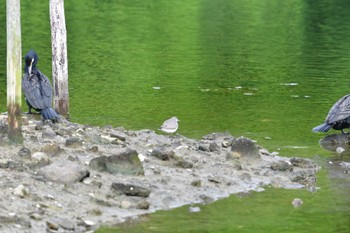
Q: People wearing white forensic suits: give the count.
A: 0